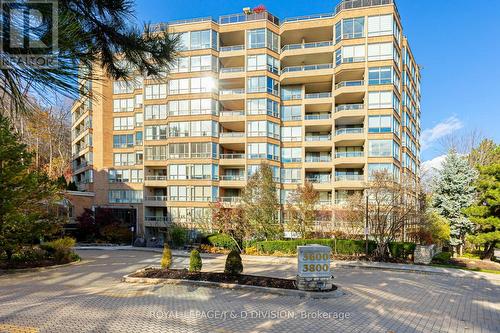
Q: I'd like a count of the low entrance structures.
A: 1